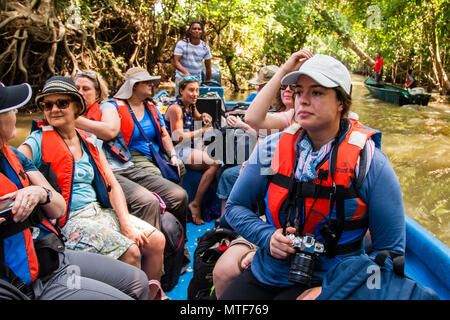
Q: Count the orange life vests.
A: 5